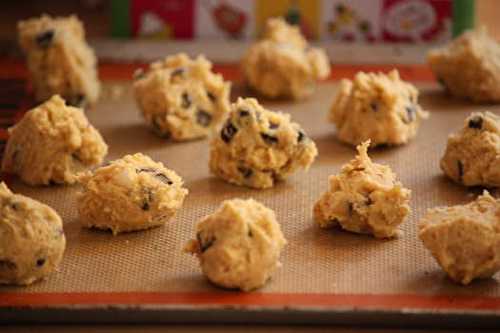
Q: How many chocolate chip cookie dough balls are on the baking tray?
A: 13